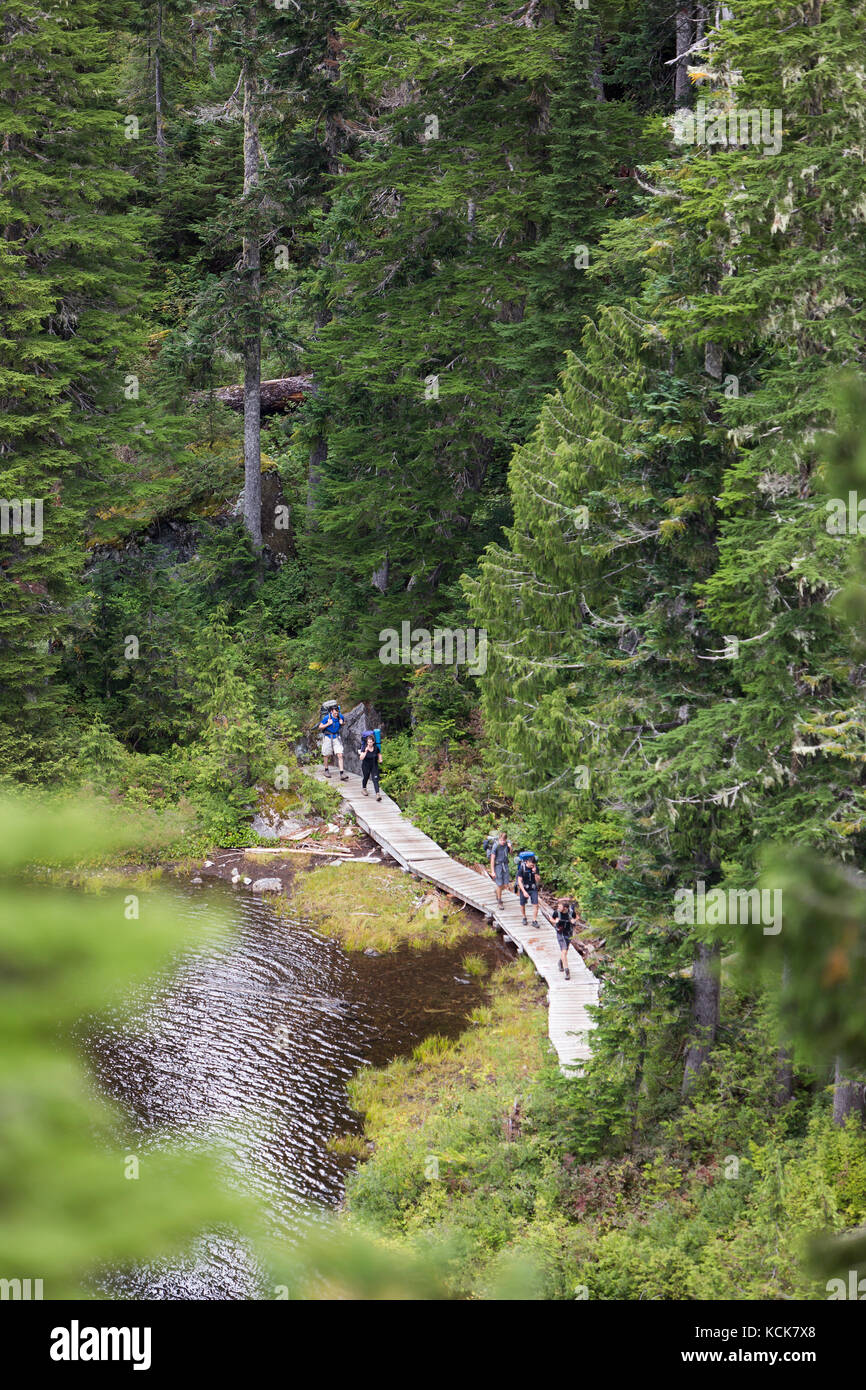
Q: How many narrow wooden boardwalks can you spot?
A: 1